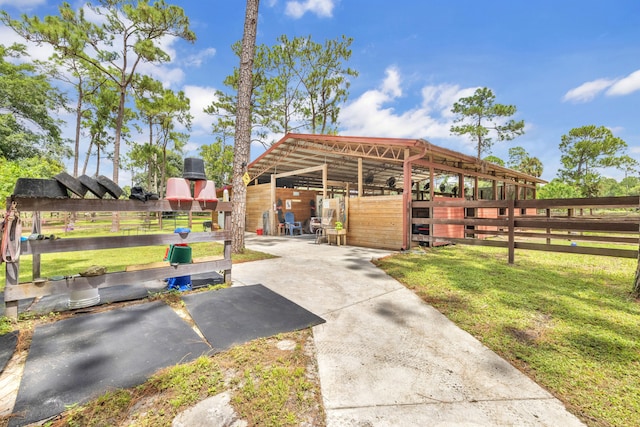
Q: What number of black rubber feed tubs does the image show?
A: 4